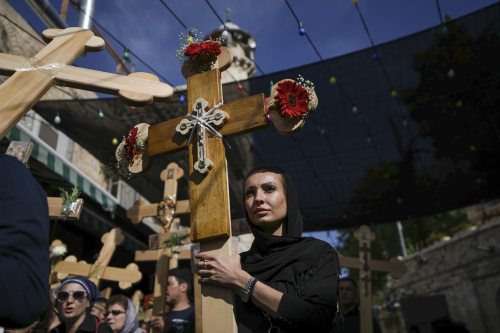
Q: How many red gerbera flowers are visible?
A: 3